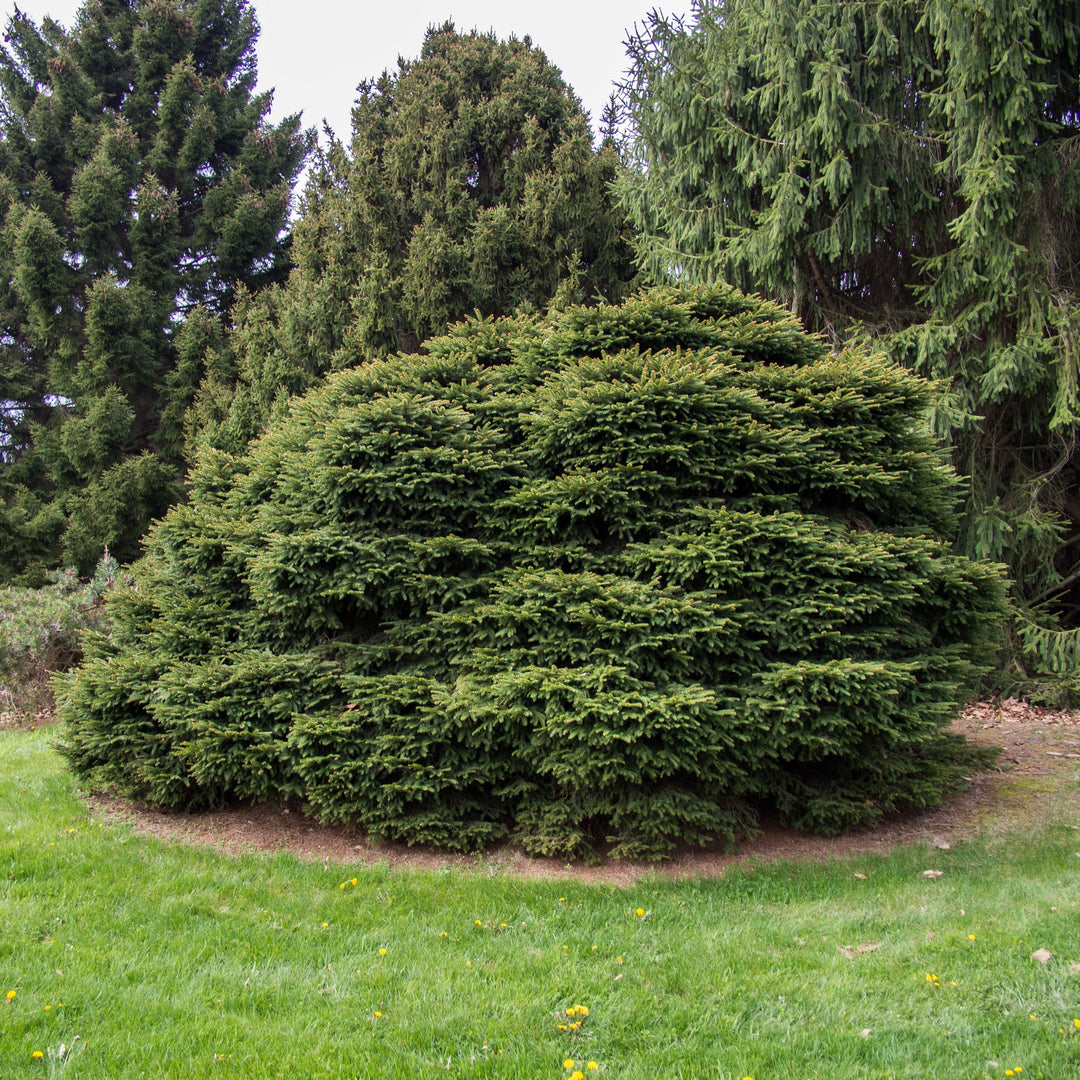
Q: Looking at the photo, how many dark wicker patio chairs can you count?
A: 0